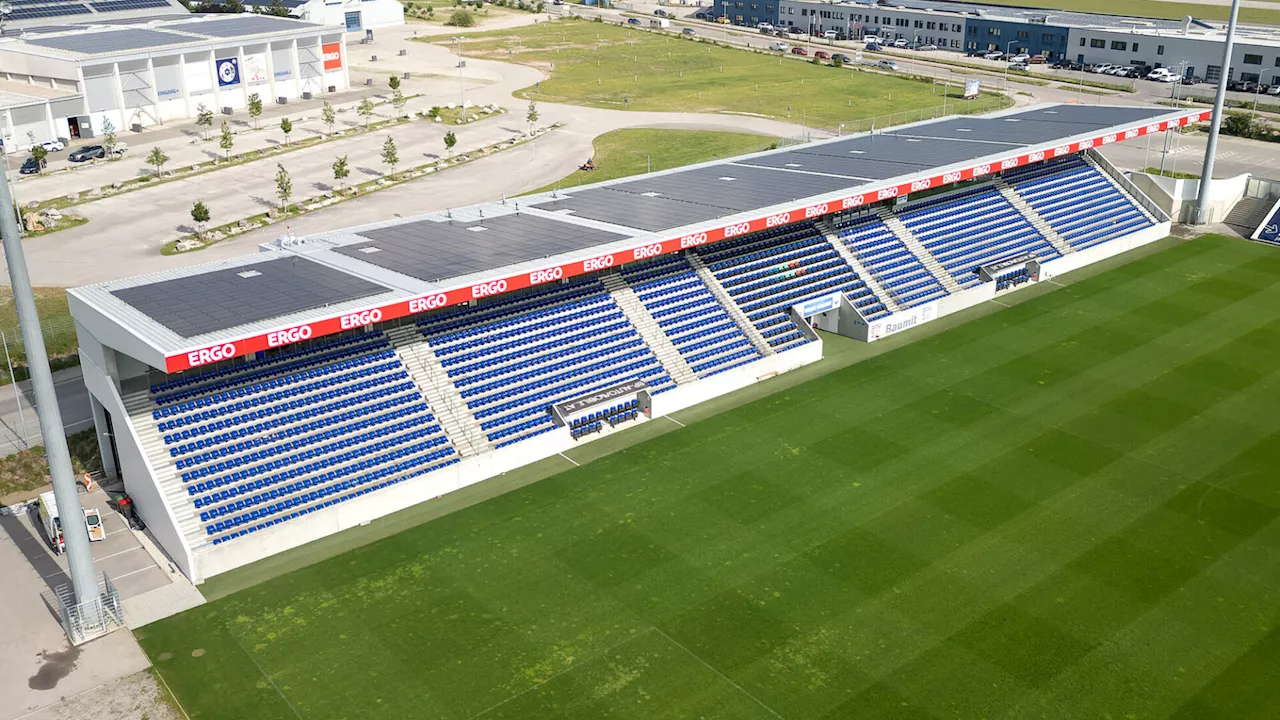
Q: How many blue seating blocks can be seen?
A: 7